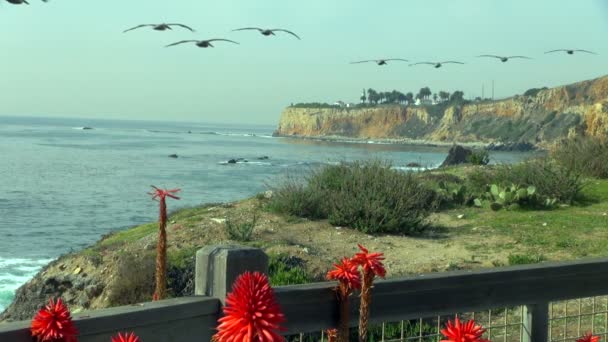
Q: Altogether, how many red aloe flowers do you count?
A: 8